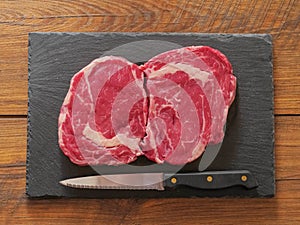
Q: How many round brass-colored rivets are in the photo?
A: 3